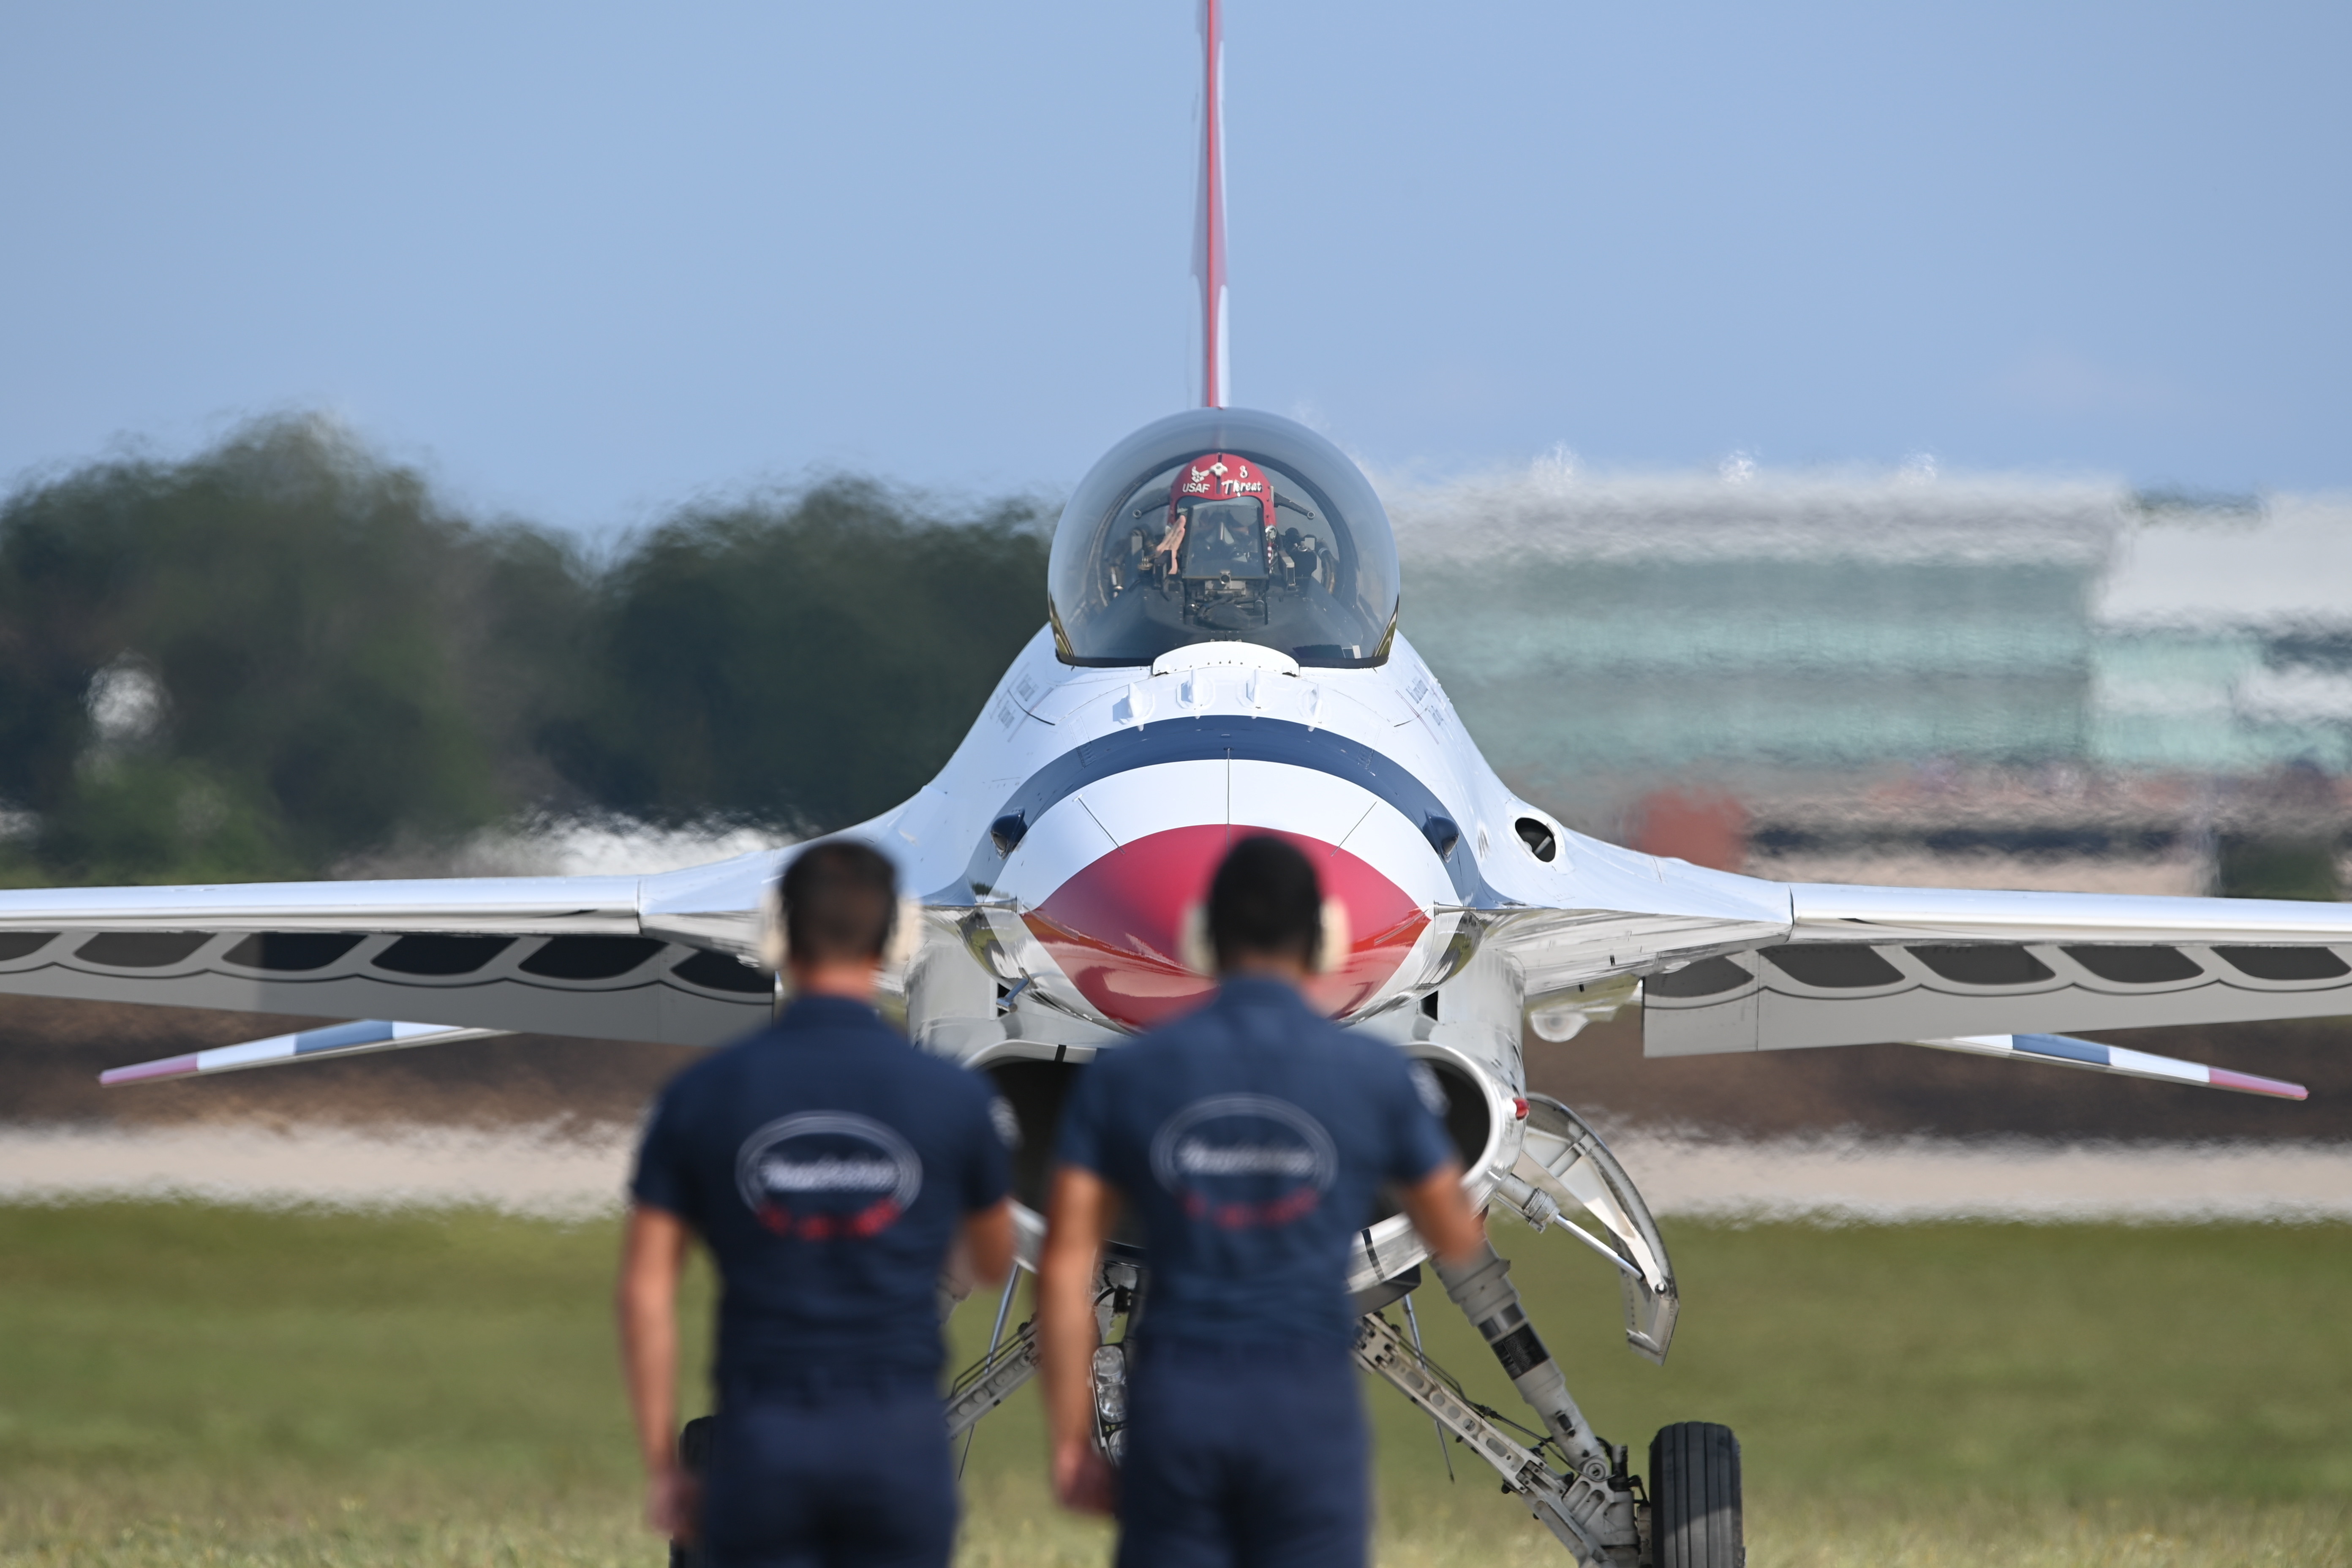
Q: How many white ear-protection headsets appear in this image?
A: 2